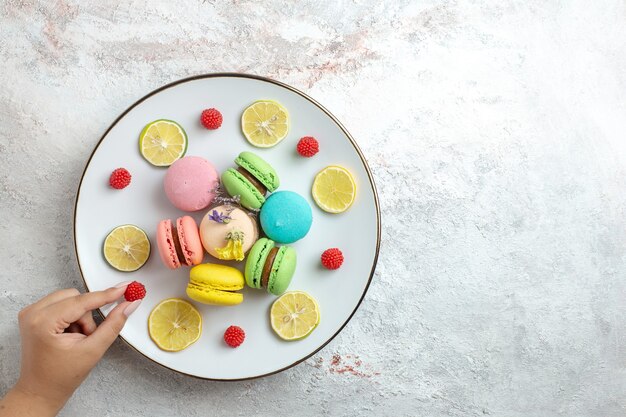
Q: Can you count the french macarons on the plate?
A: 7